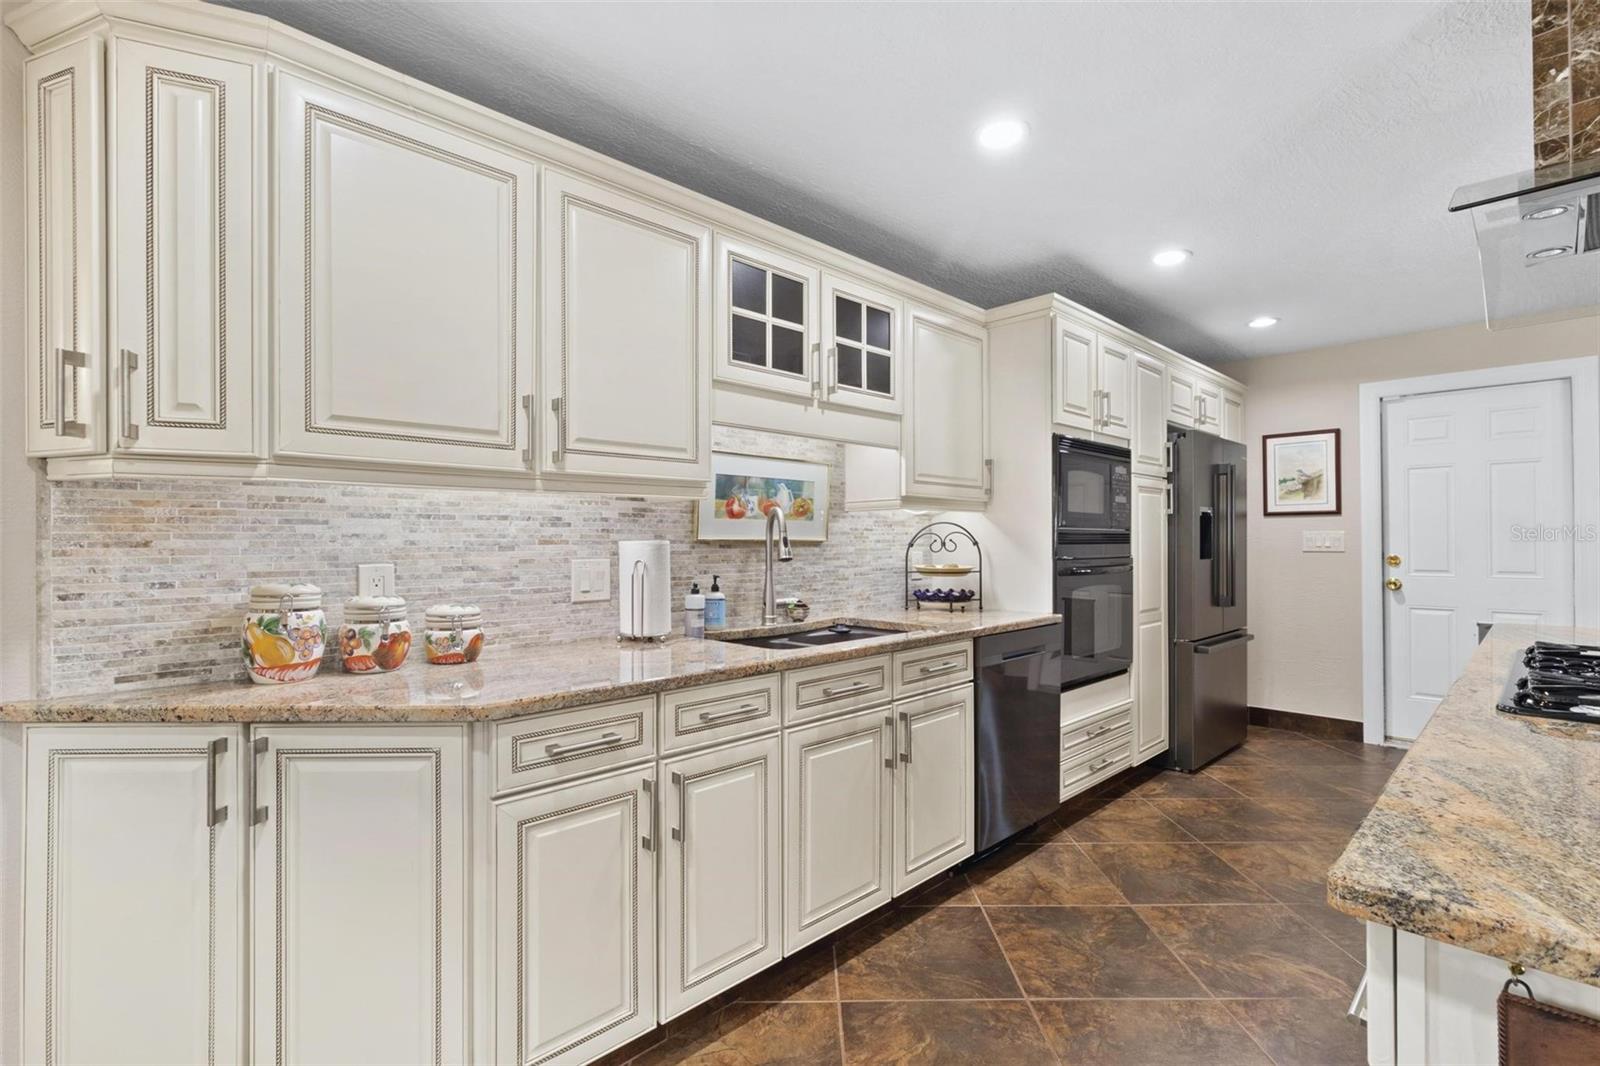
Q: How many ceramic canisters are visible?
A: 3